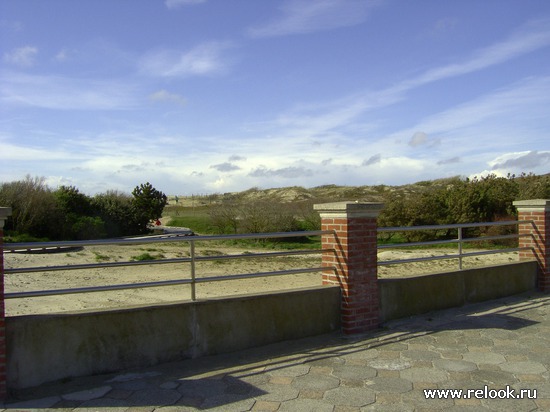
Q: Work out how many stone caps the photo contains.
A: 3